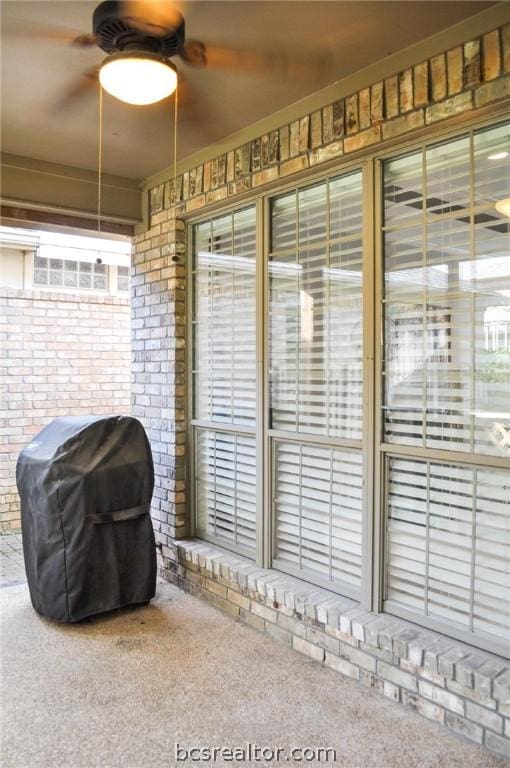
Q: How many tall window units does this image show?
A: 3